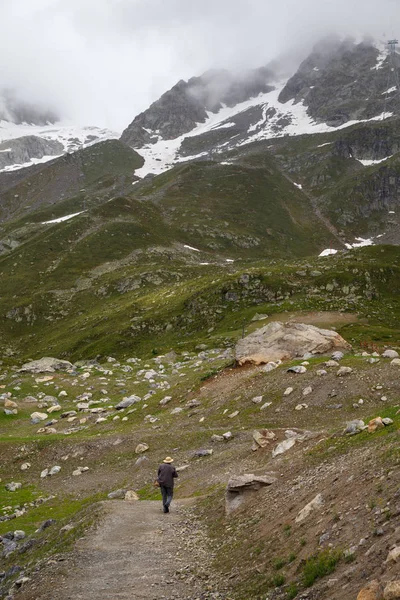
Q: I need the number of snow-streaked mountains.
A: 3